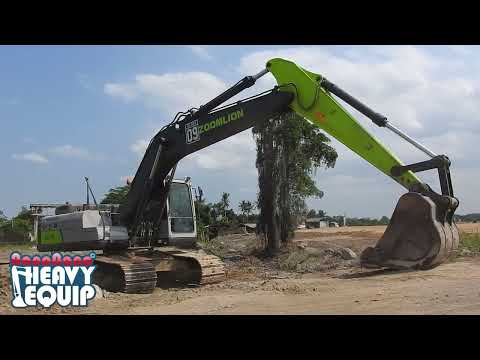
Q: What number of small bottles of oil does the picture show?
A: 0